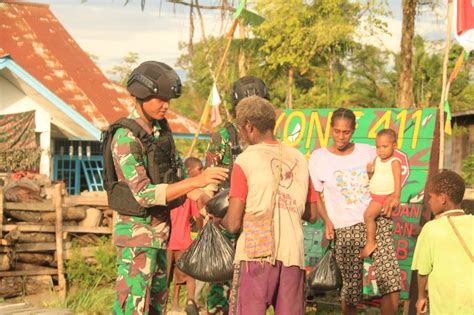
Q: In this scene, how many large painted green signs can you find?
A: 1